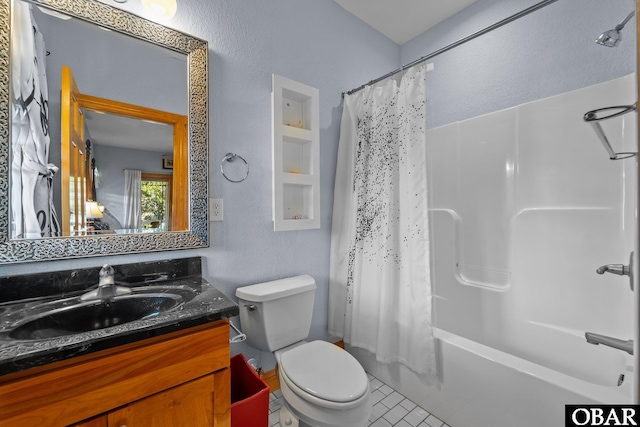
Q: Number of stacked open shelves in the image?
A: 3